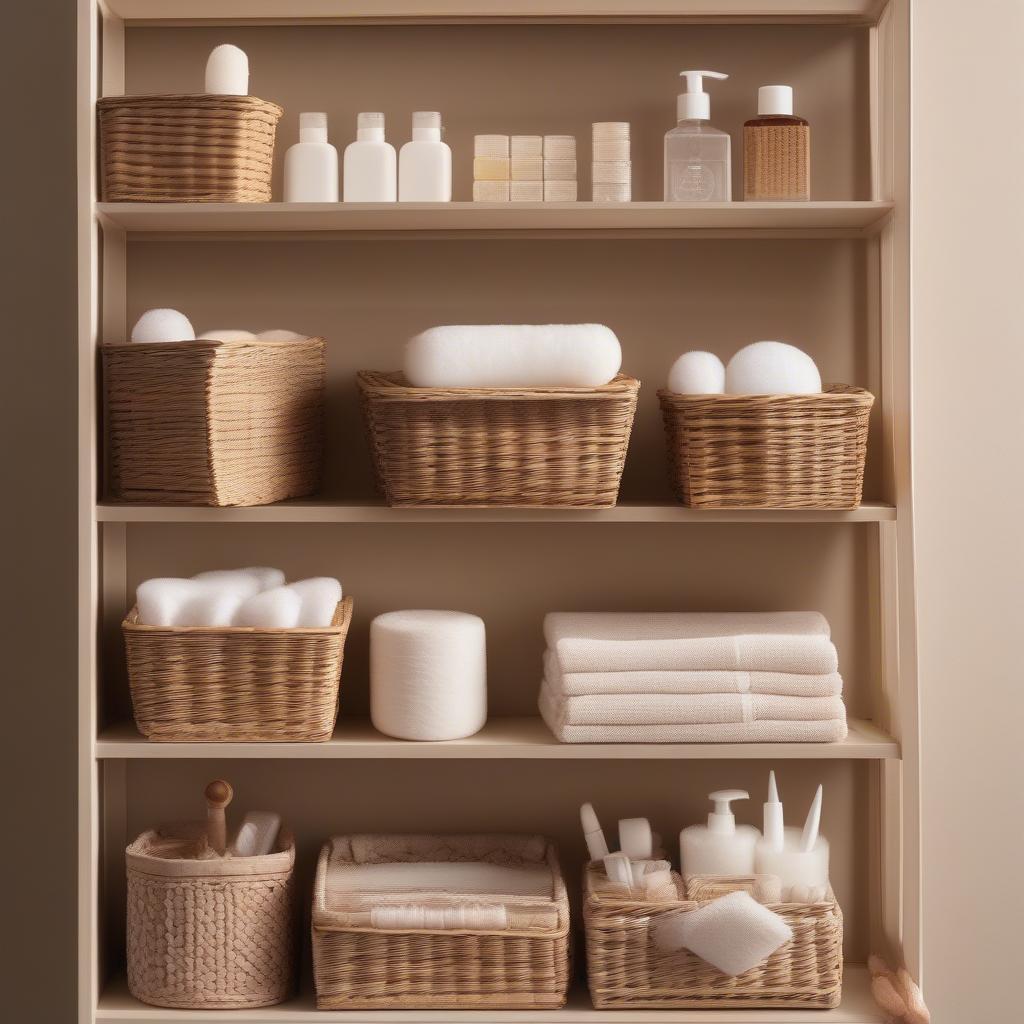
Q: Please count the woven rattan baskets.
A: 8